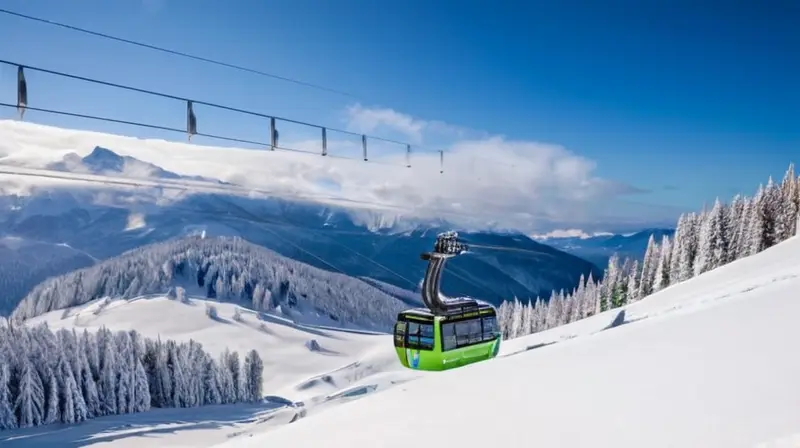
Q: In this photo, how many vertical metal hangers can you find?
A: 7